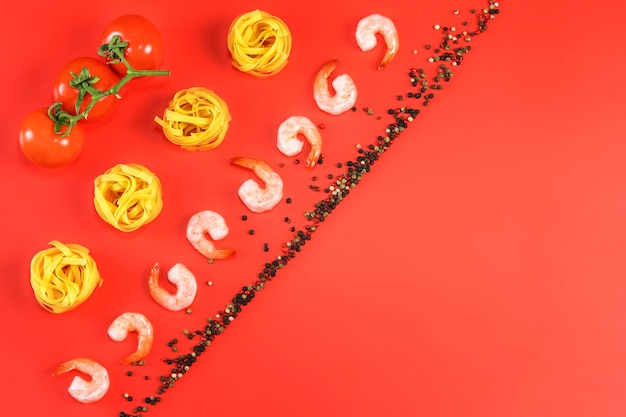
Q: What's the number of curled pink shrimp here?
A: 8